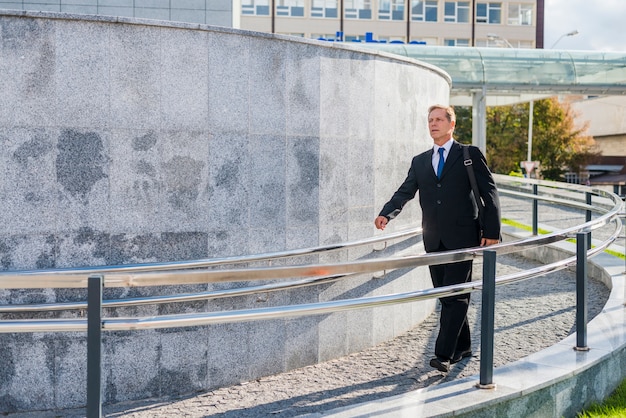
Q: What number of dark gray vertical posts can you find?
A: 5